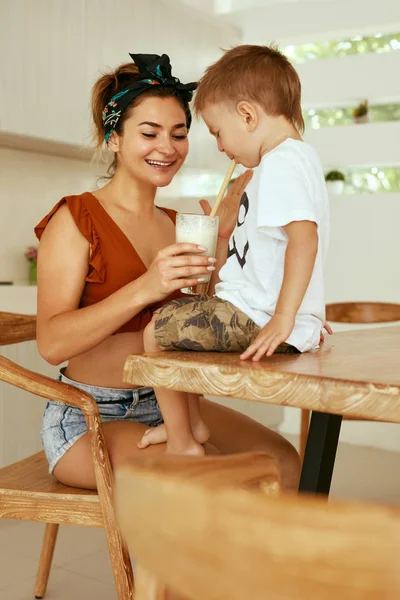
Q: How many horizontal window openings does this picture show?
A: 3